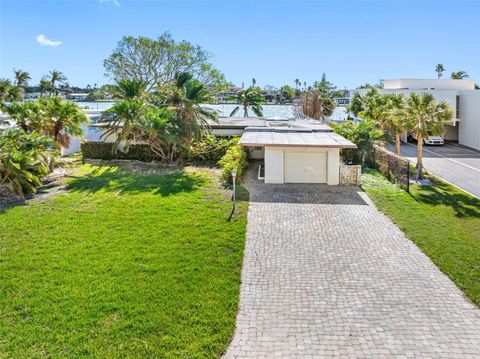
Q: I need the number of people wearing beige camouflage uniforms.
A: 0